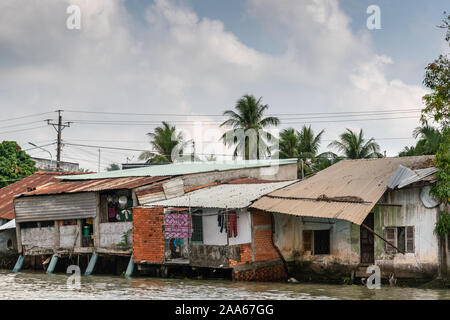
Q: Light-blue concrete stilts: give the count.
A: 4